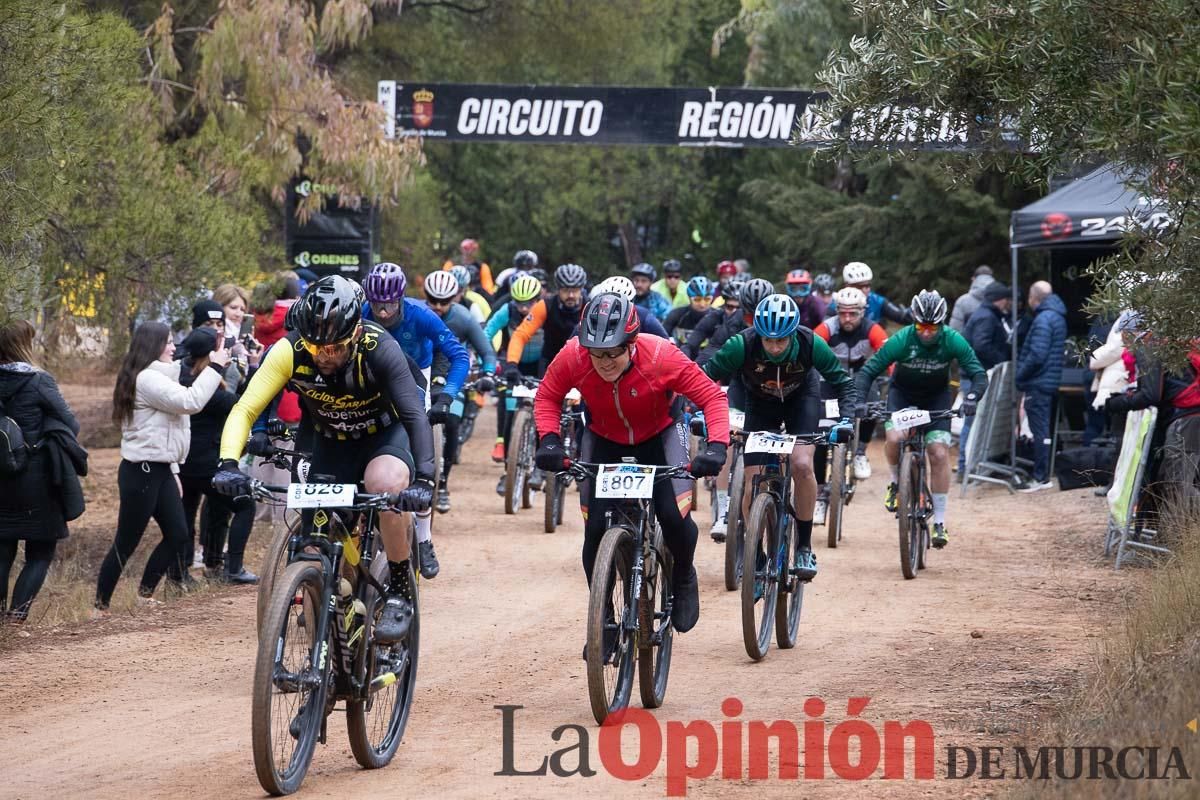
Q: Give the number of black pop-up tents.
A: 1